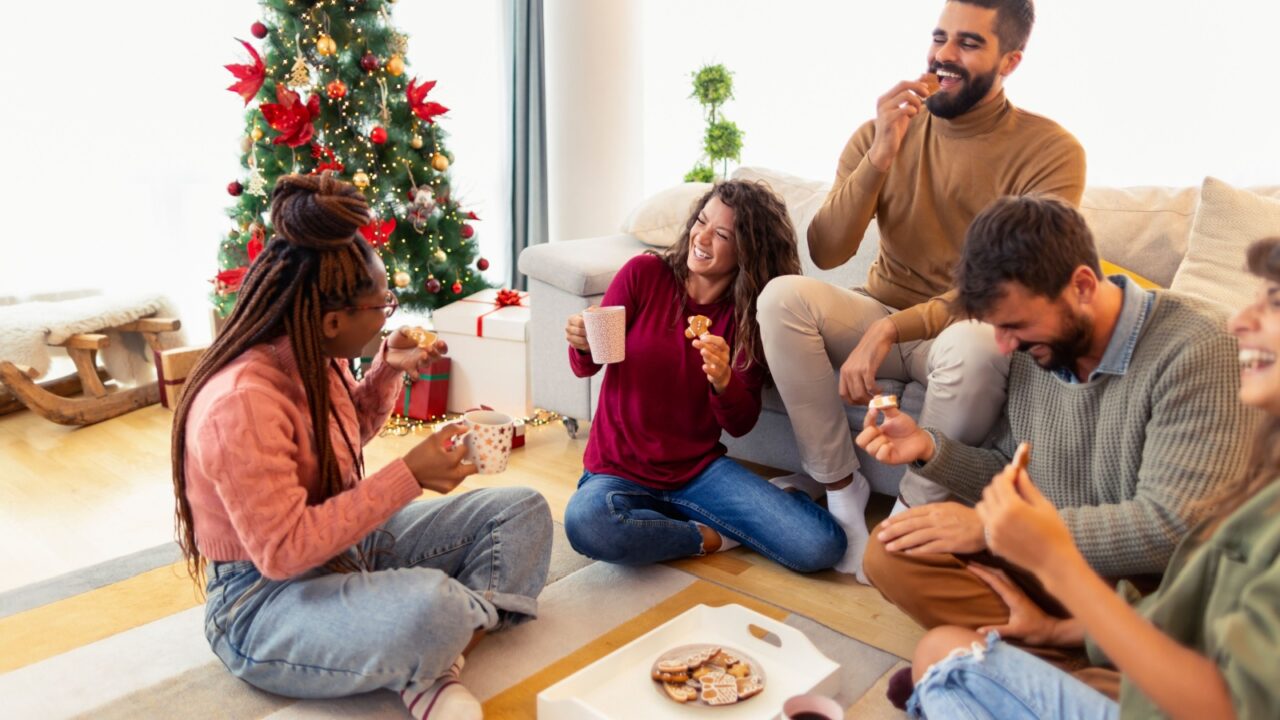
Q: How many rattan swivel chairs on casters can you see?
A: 0